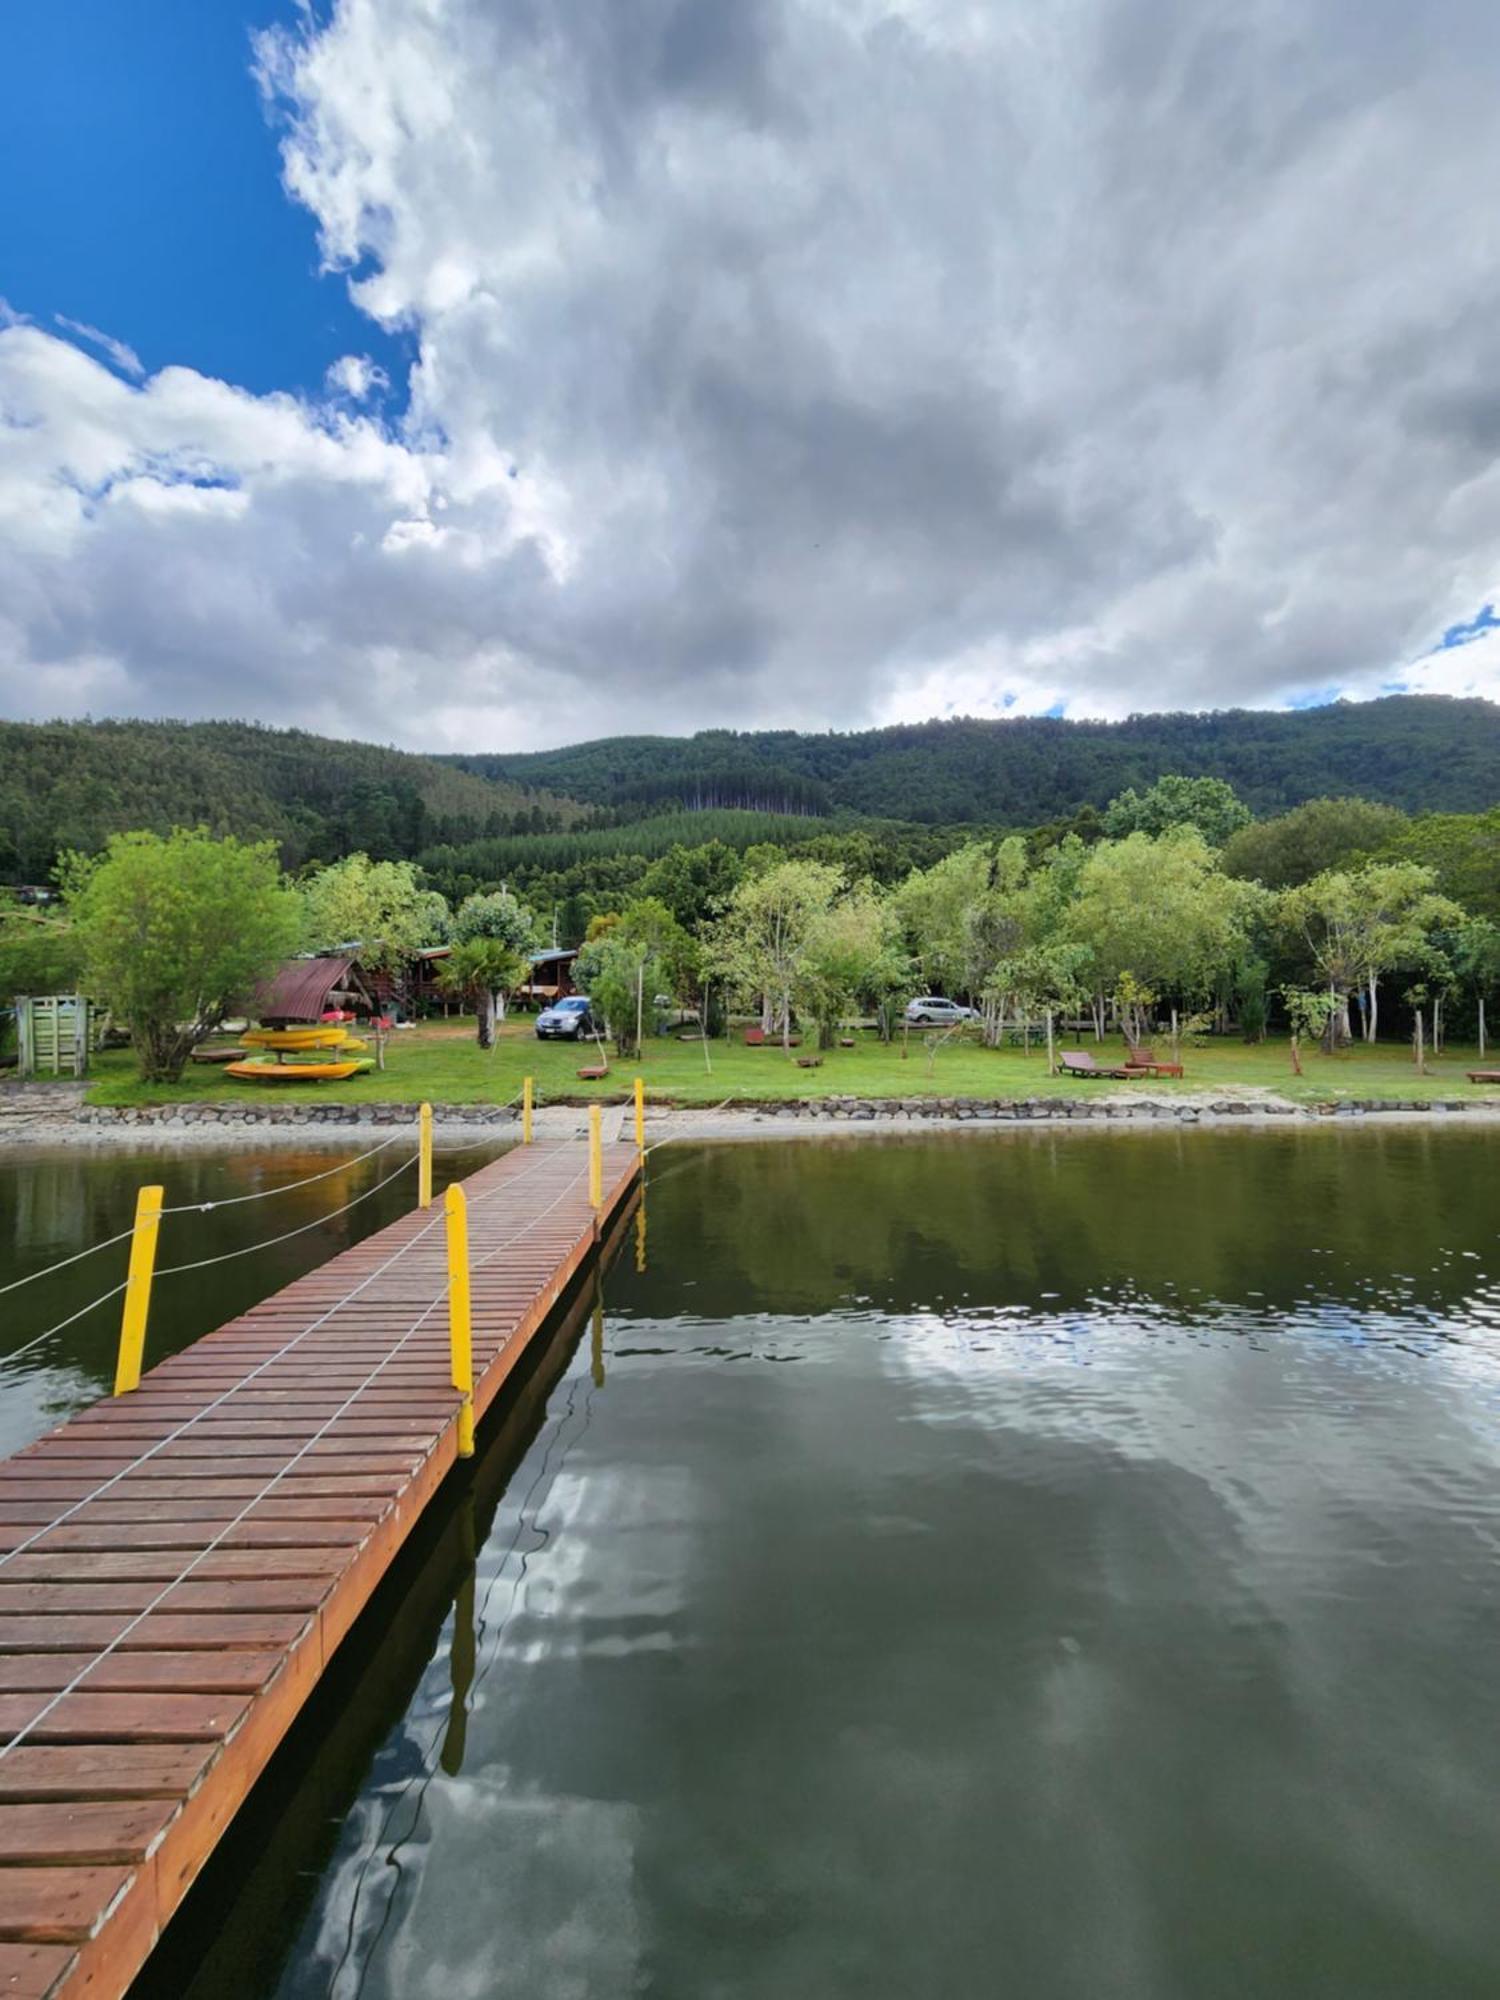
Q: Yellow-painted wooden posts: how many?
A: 6